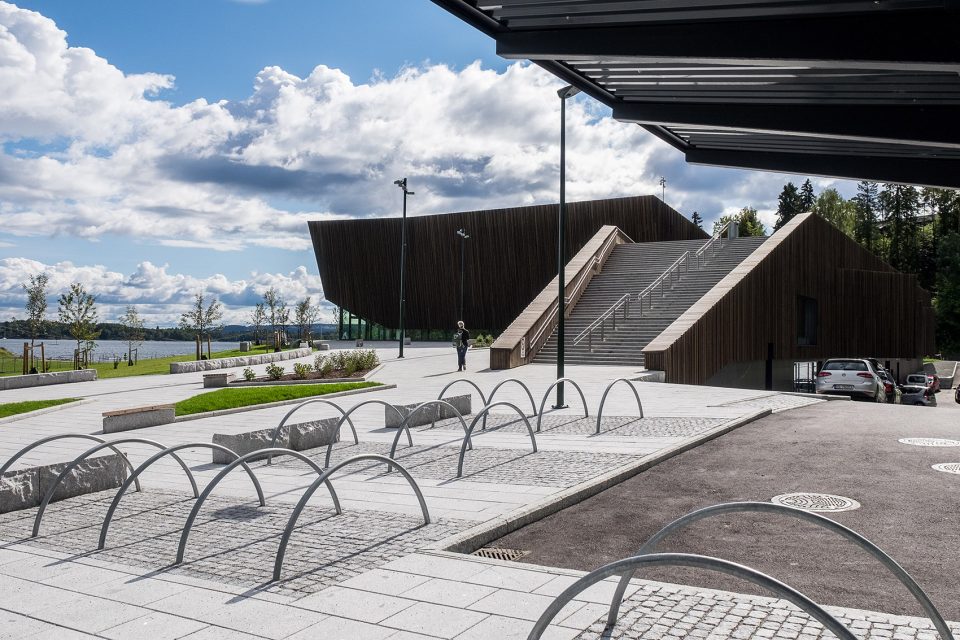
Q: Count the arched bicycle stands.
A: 15